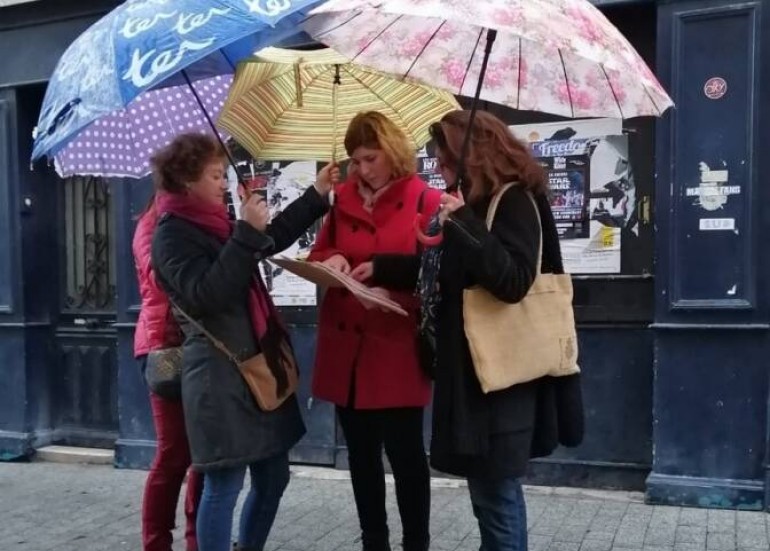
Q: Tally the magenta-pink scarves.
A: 1